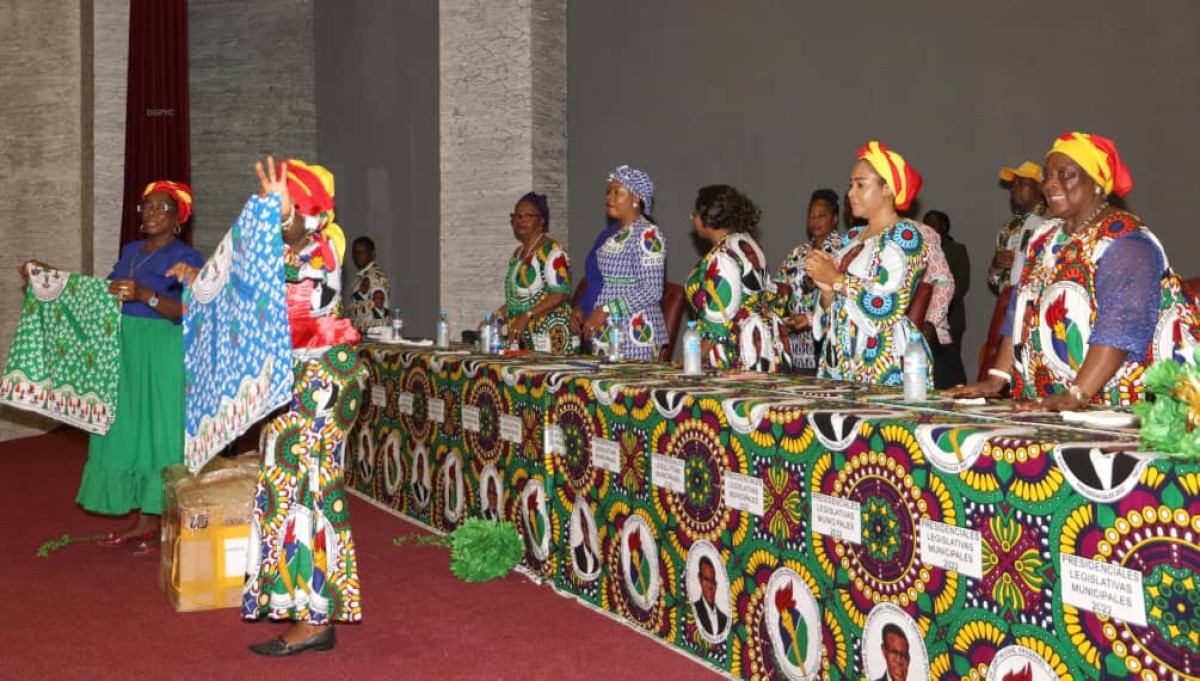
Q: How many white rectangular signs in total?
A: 12